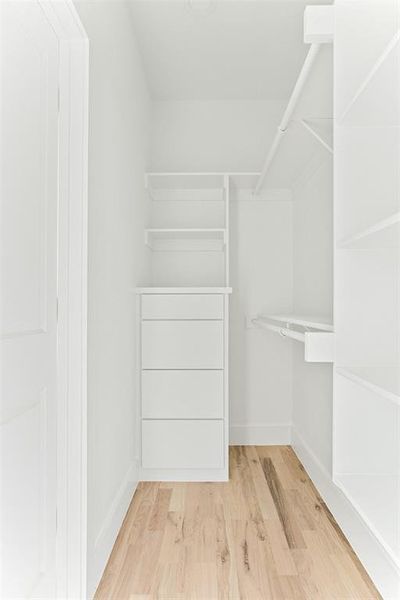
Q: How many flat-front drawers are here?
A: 4